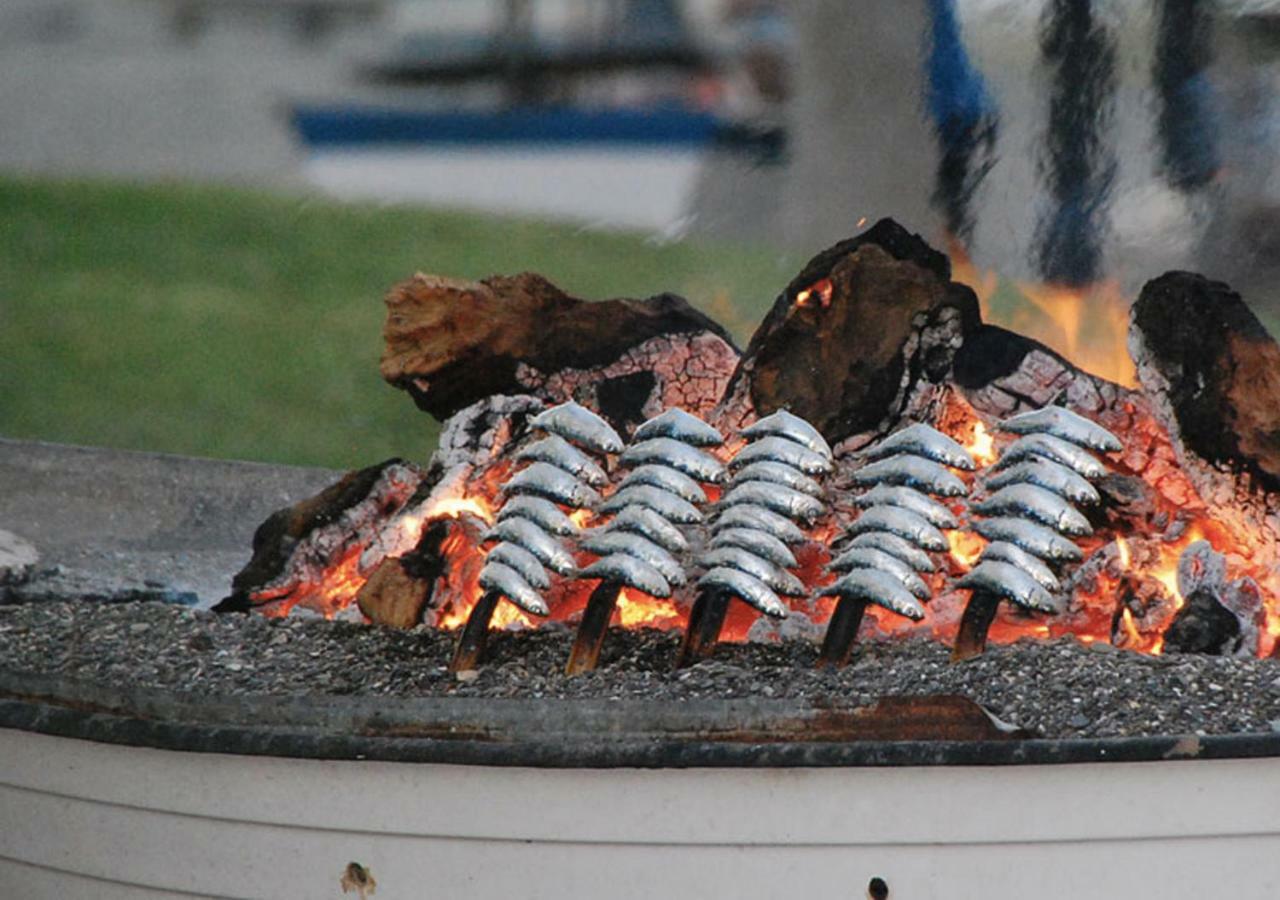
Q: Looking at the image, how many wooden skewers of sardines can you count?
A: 5